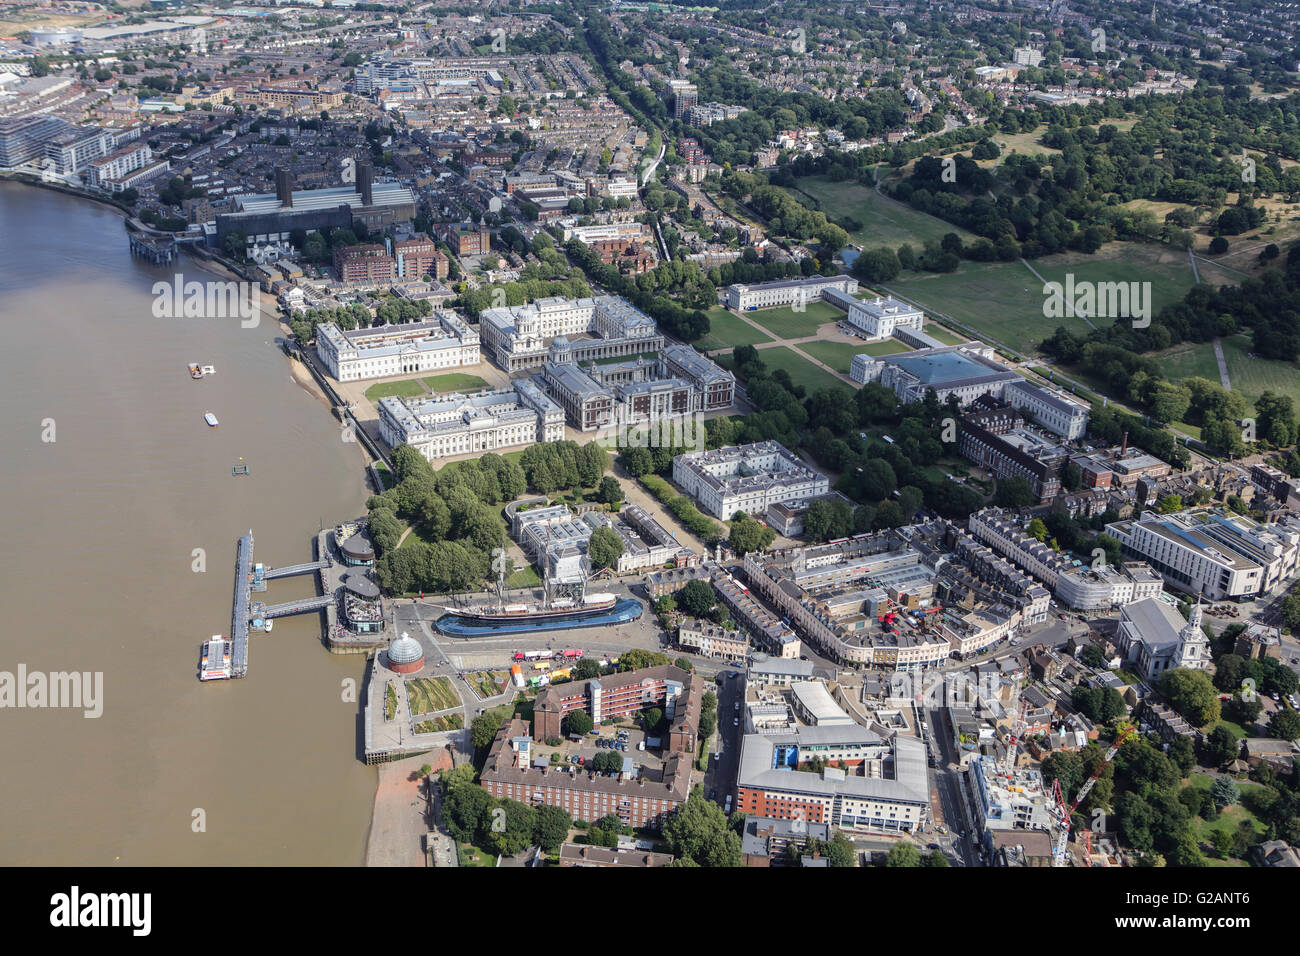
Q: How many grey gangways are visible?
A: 2